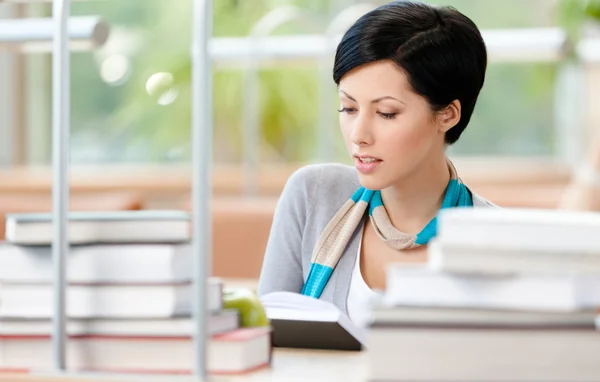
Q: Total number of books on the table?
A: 11